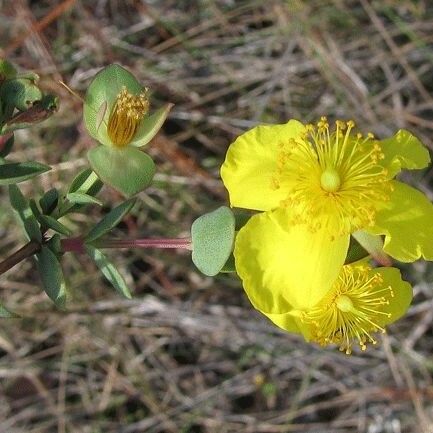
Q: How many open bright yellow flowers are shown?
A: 2